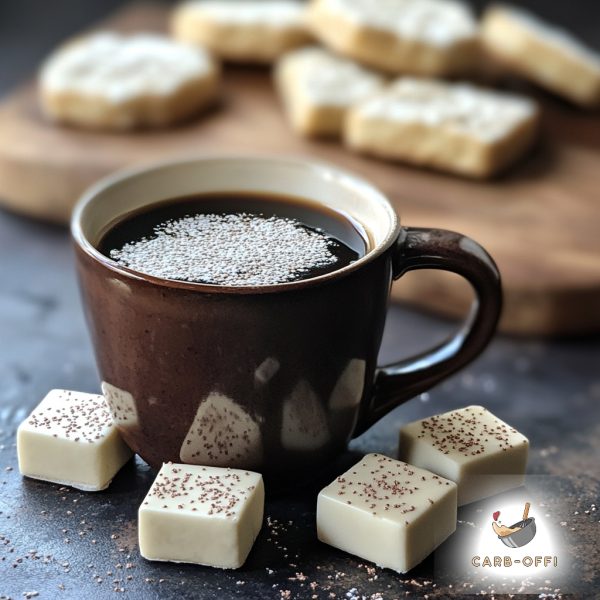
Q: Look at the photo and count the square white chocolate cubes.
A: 4